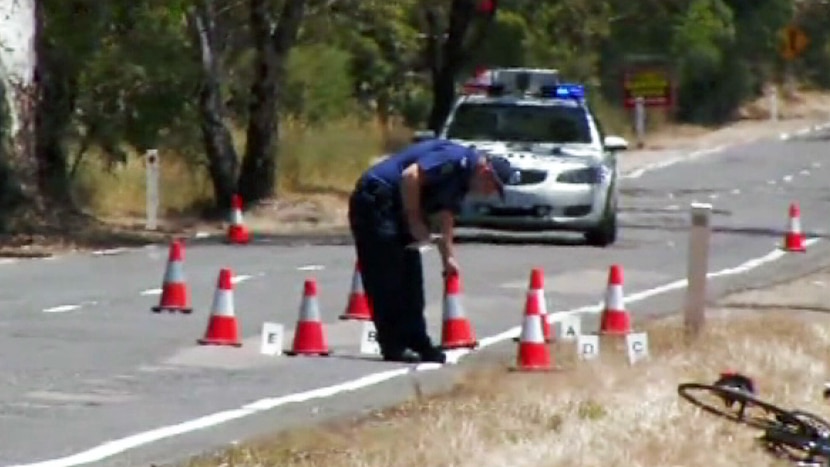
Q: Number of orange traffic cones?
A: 10